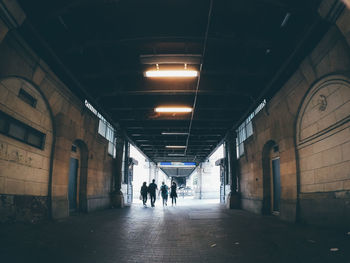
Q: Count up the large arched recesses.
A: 2